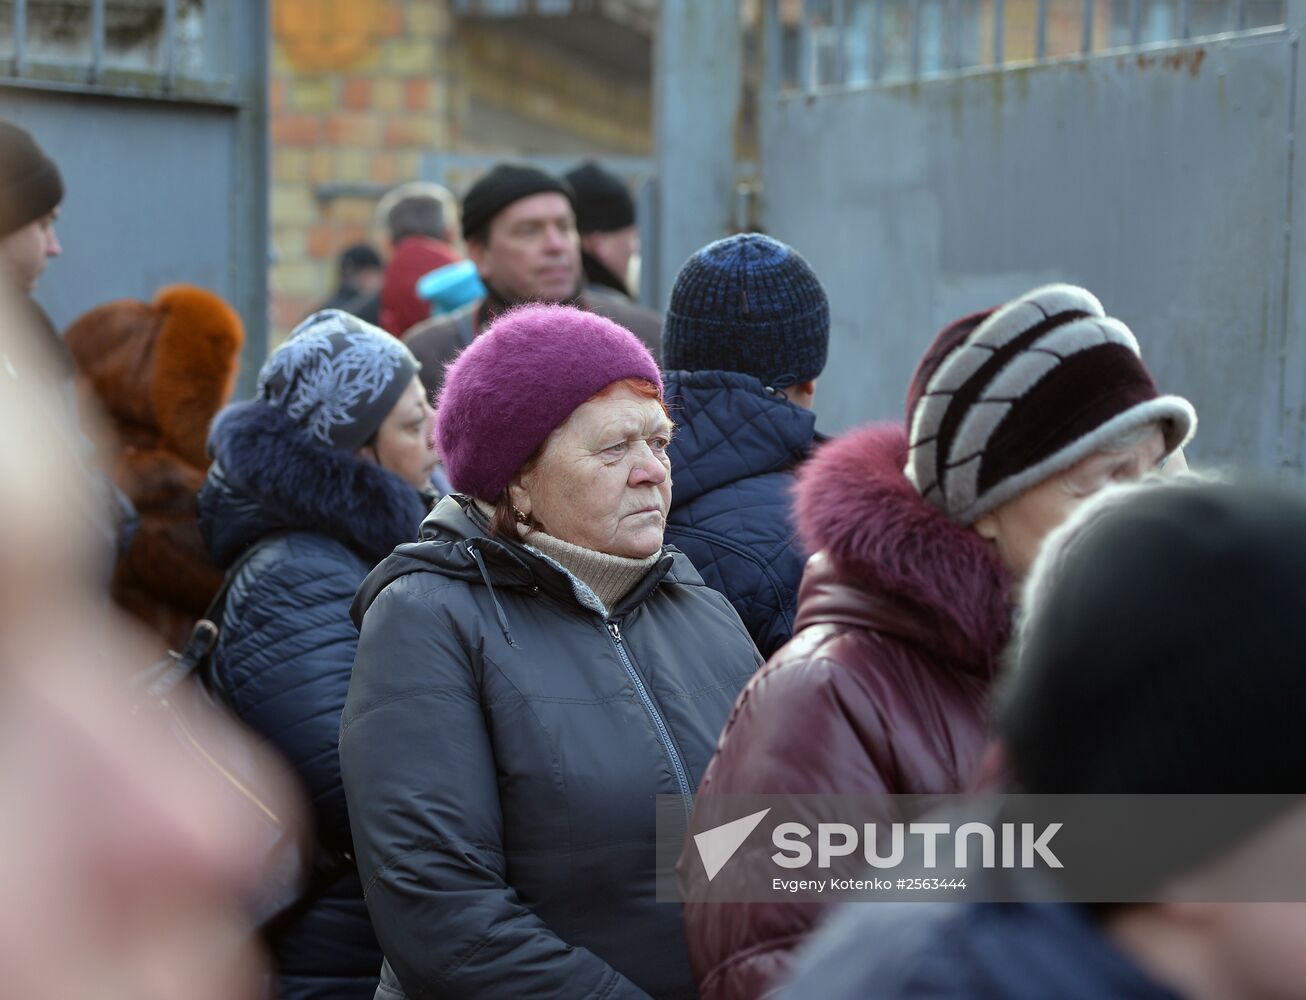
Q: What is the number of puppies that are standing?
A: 0